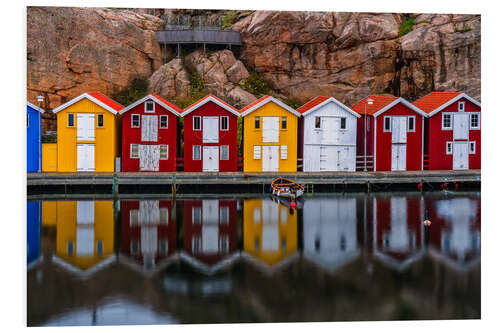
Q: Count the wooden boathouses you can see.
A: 8